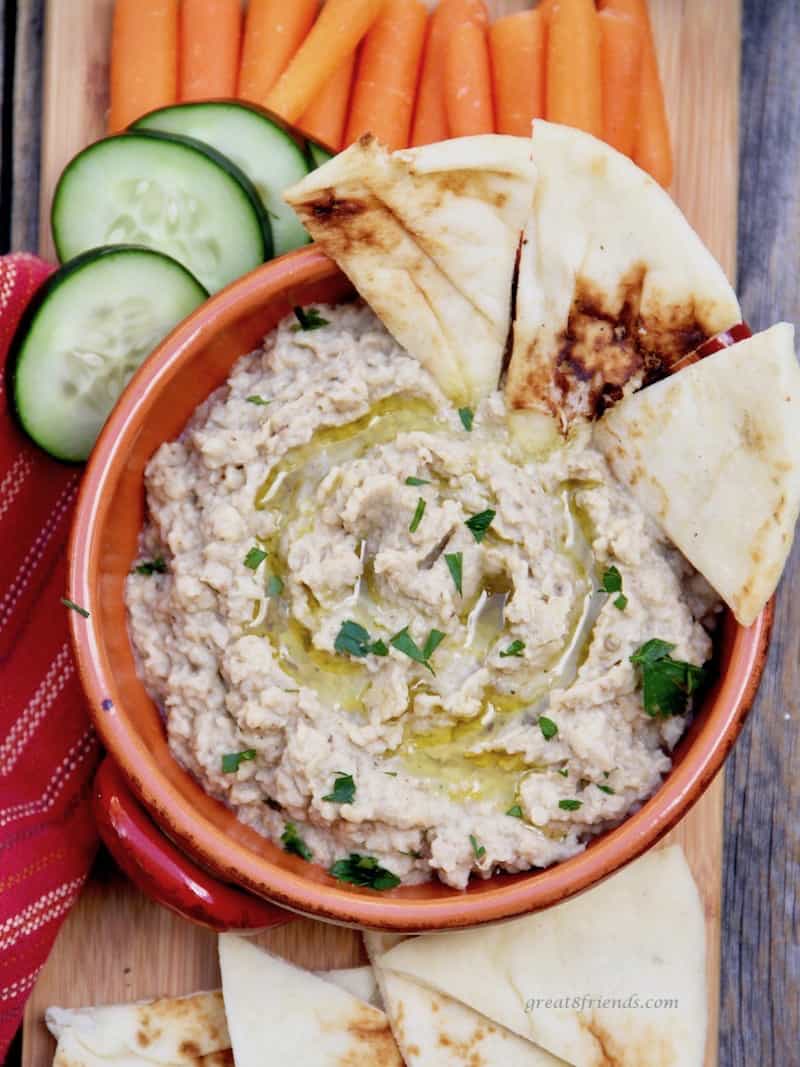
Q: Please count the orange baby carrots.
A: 12